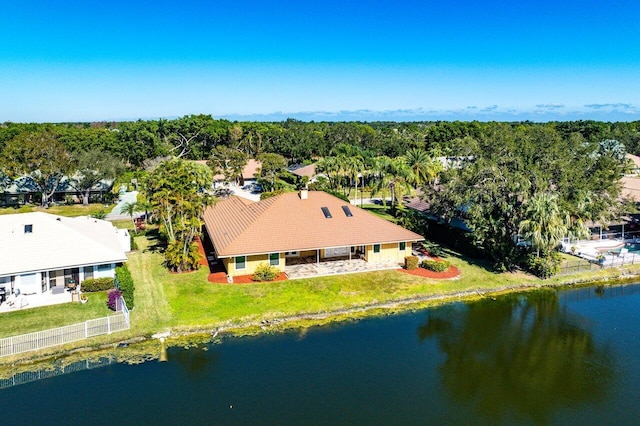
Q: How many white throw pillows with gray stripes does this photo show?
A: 0